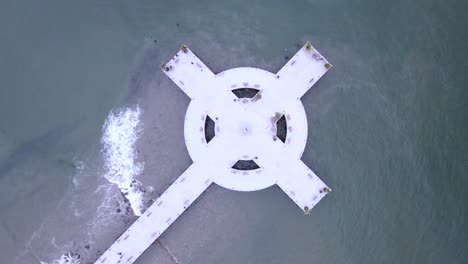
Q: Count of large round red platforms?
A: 0